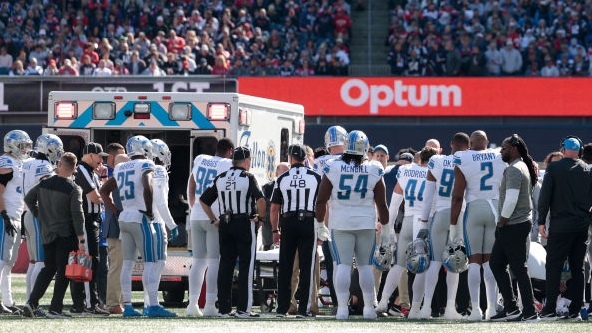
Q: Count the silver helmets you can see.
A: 9